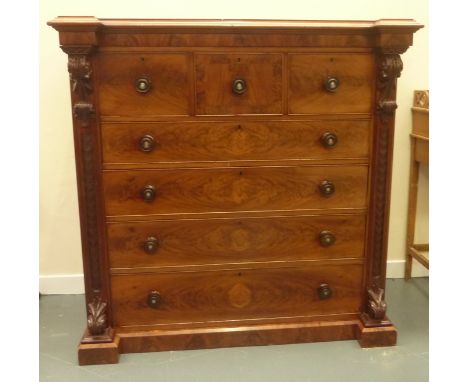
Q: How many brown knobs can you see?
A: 11